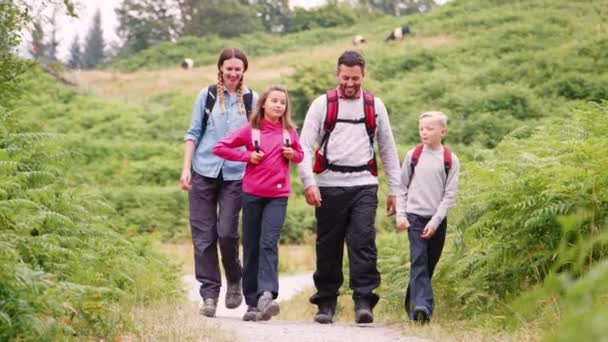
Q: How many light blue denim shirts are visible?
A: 1